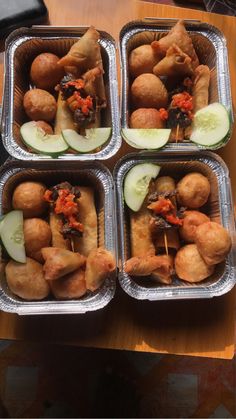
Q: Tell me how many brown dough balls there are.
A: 14